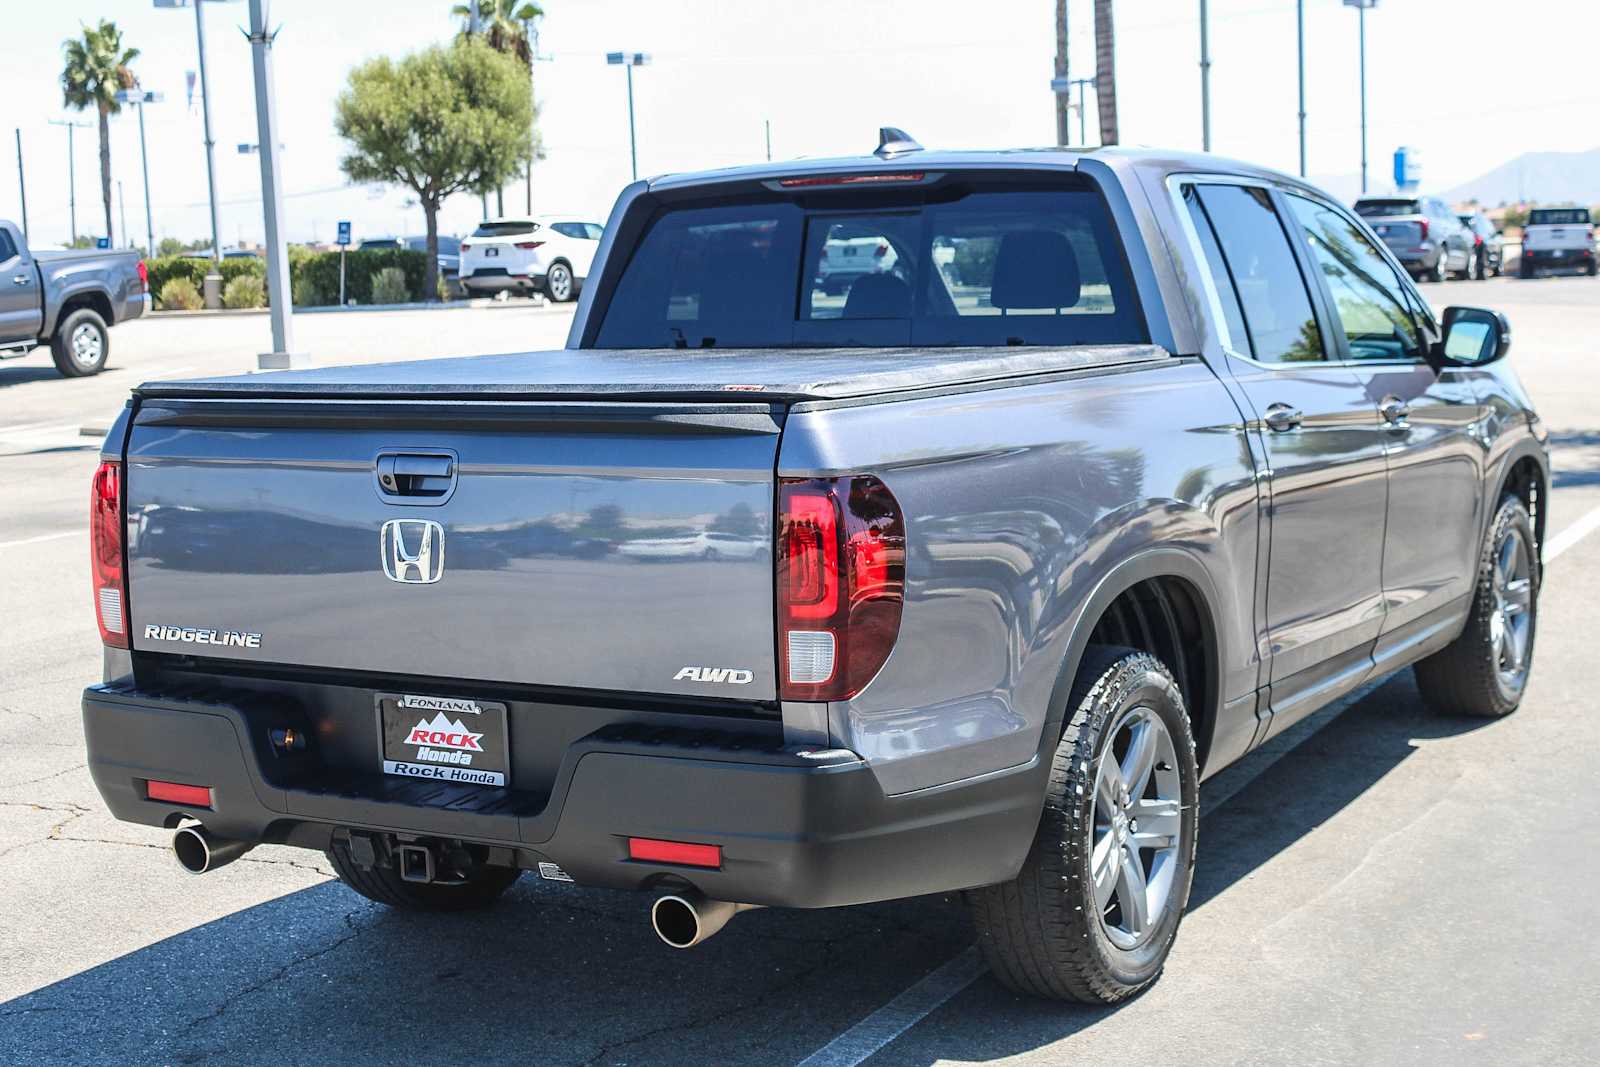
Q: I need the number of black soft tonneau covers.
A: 1